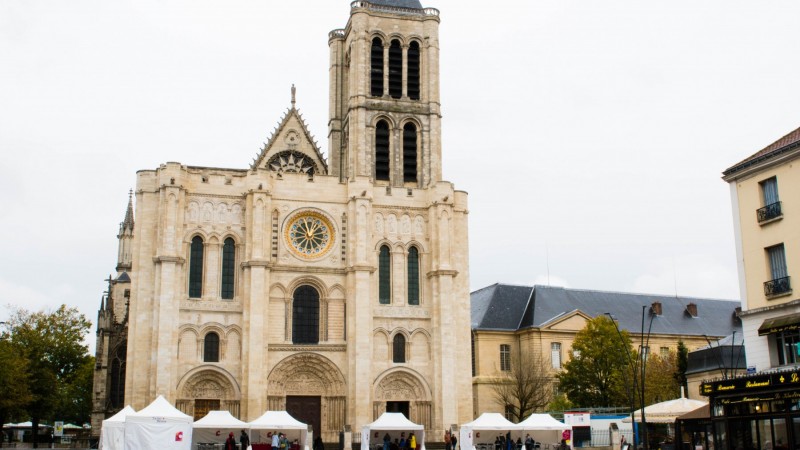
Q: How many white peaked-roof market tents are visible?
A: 7